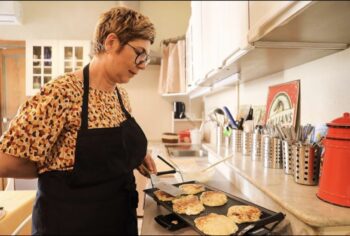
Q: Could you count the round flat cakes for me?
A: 6